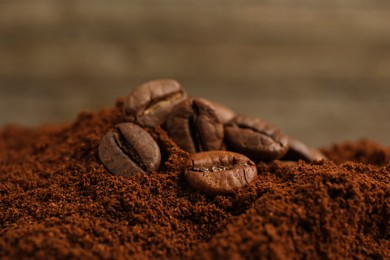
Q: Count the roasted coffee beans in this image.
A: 7